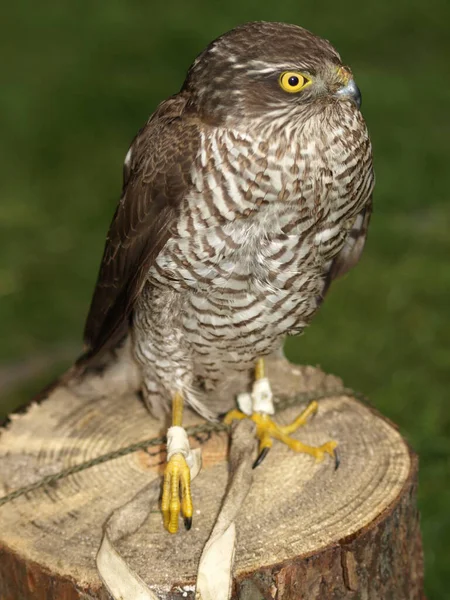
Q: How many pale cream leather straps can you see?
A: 2